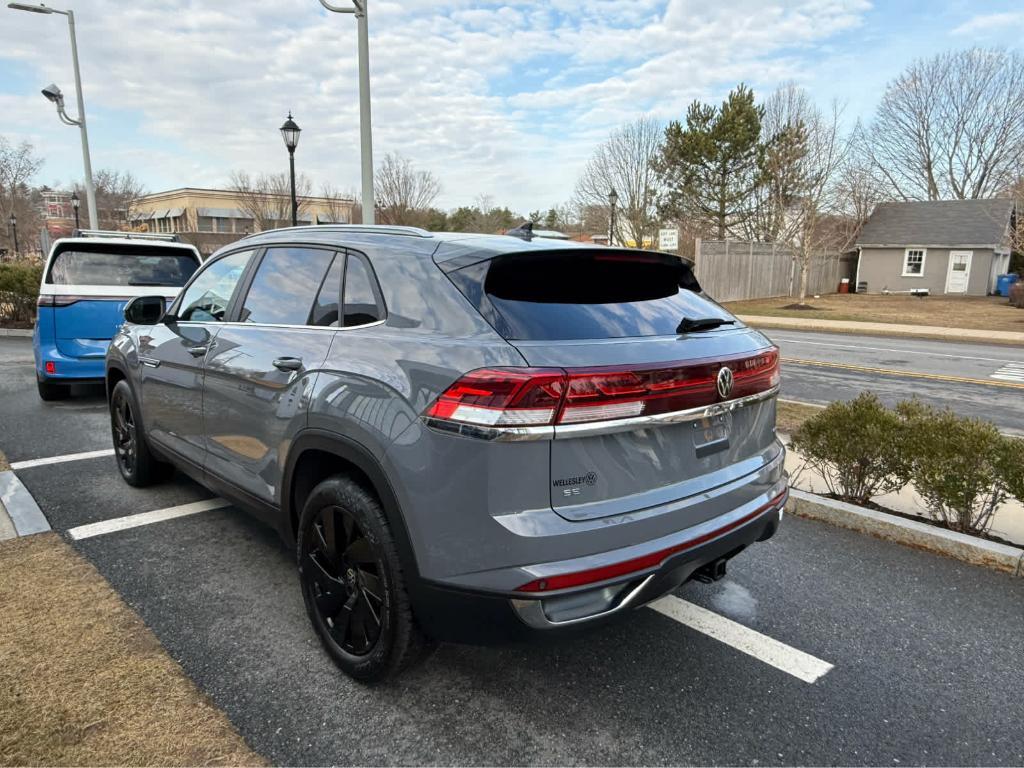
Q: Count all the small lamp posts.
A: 4